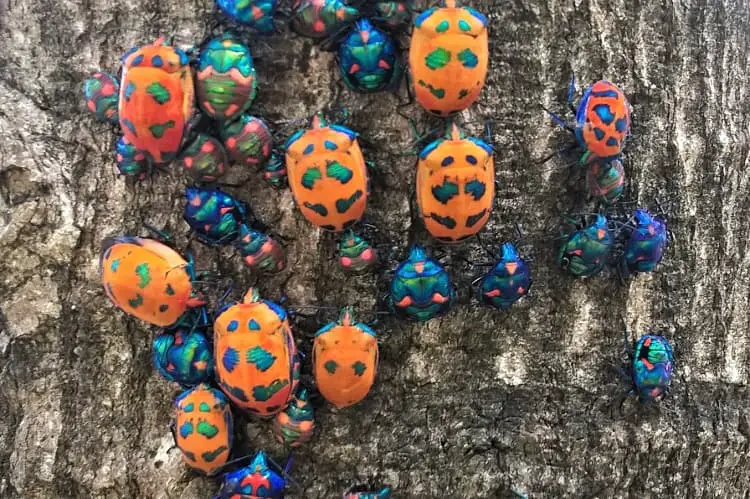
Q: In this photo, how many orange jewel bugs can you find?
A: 9